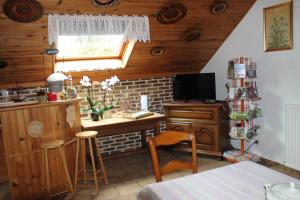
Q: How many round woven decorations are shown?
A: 6